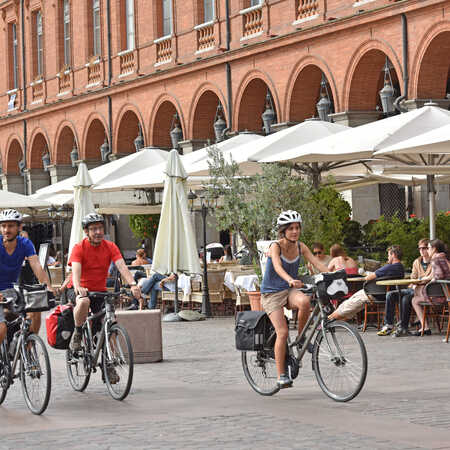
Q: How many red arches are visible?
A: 11